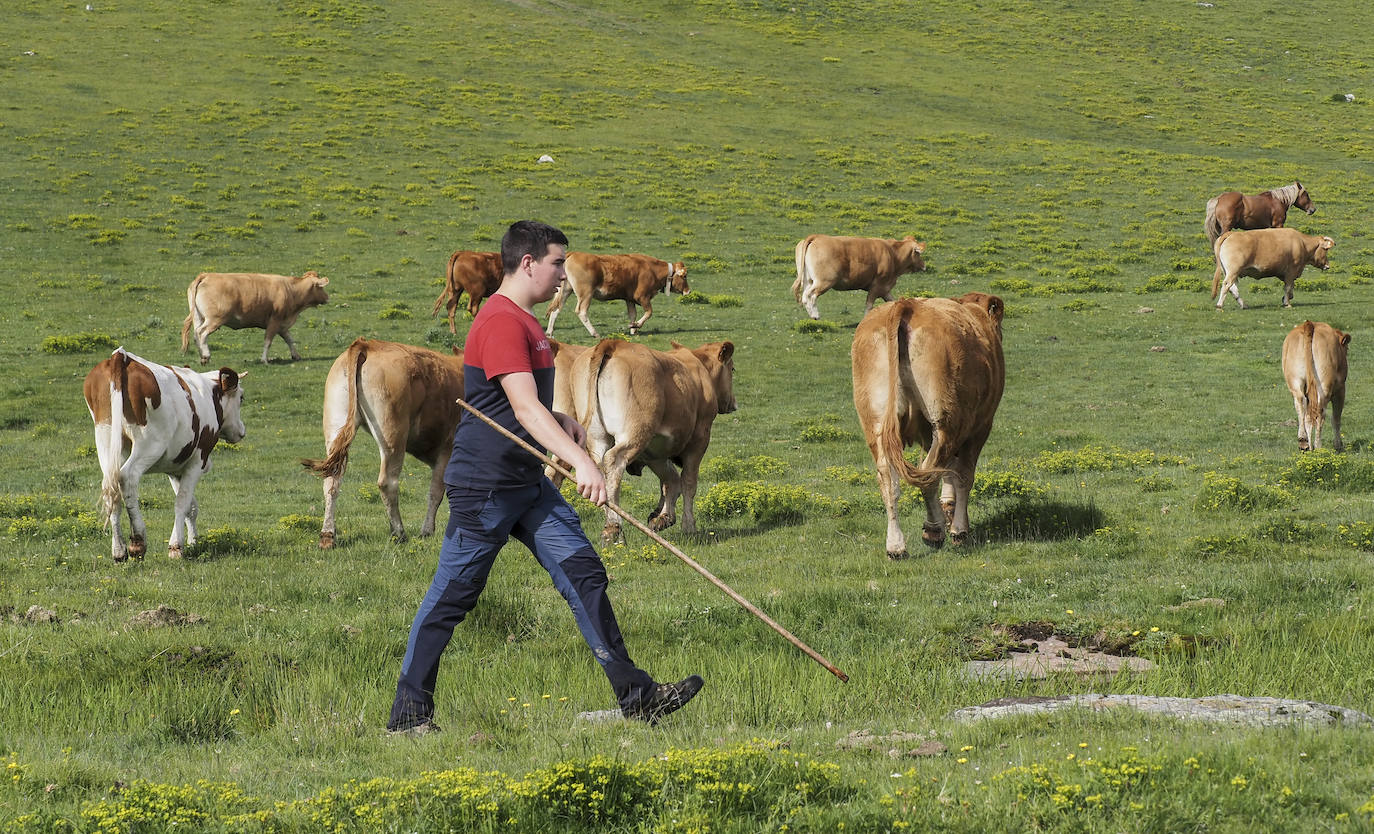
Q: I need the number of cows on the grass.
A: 11